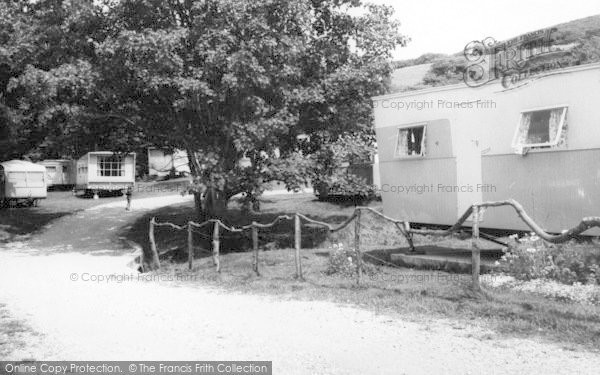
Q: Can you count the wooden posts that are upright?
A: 7